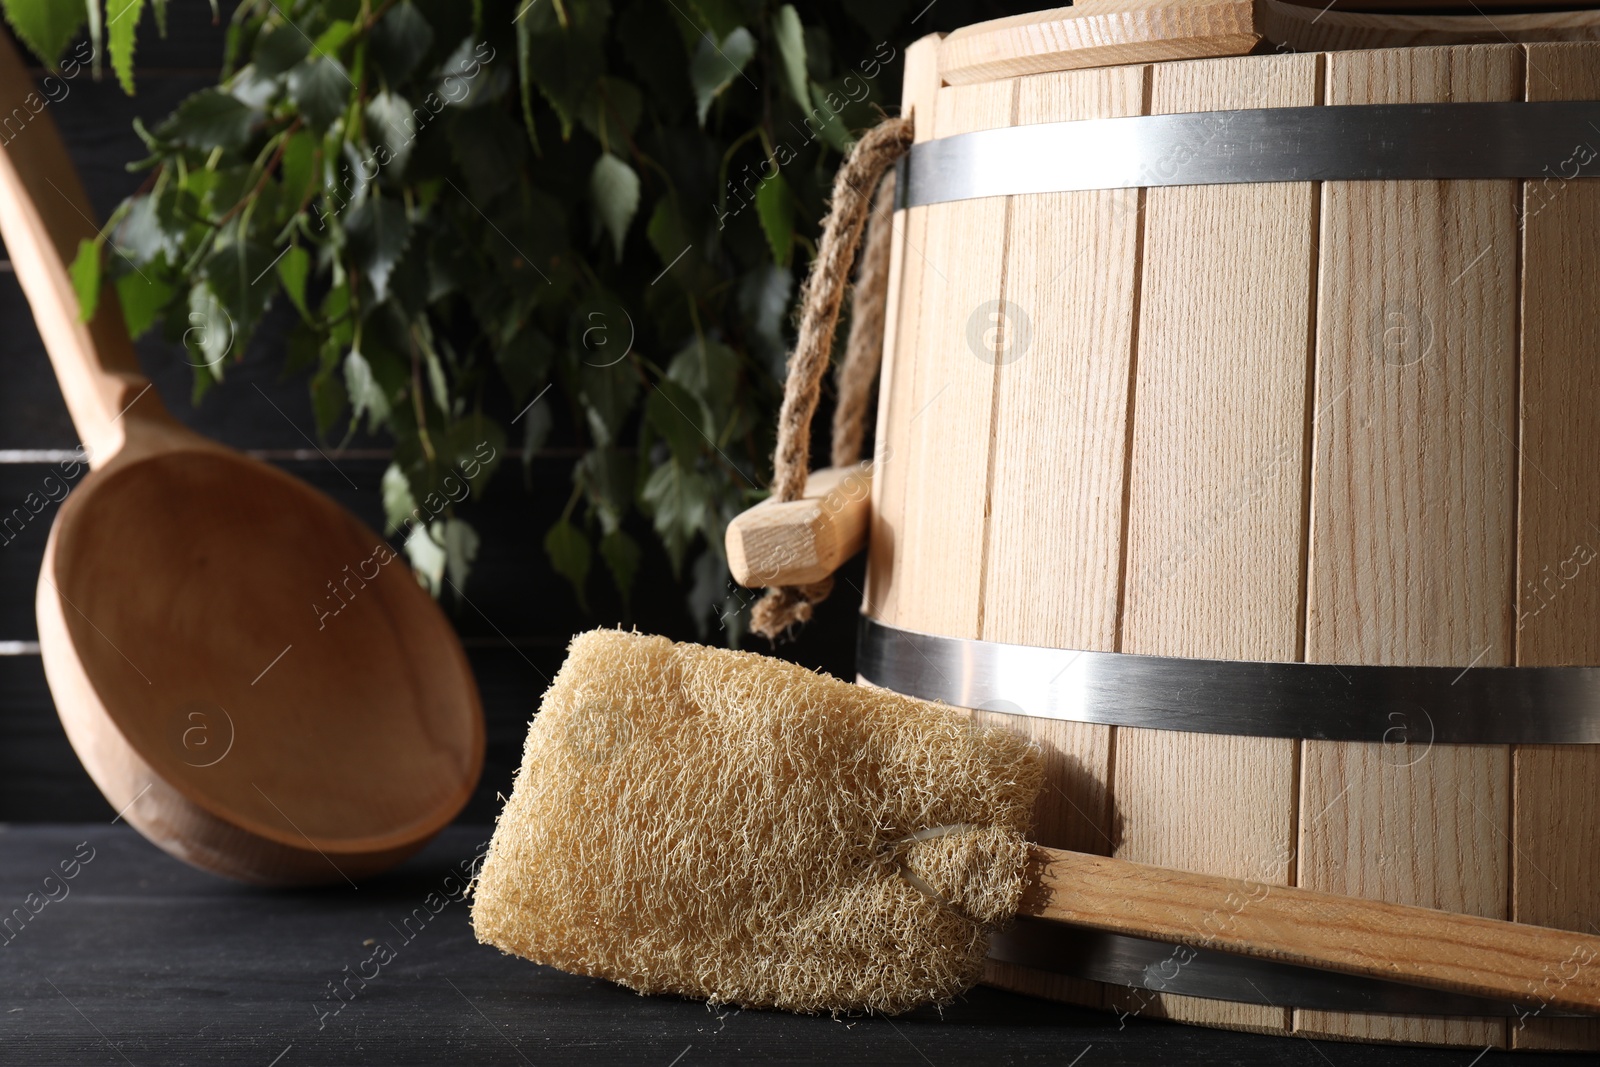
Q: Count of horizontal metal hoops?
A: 3